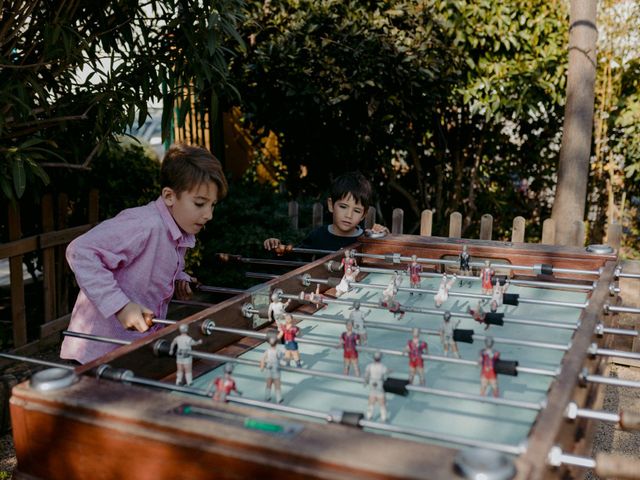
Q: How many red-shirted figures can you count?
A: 11